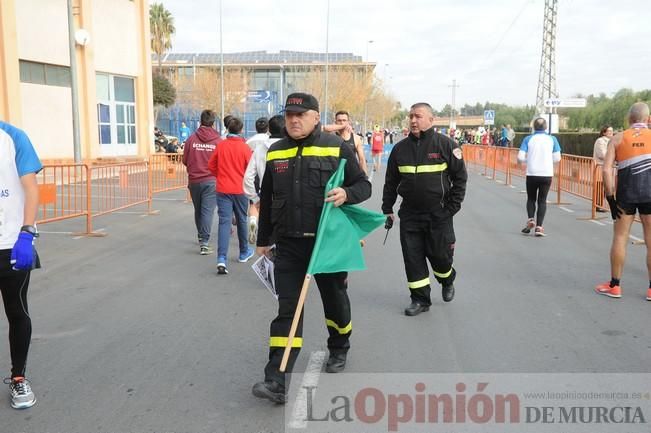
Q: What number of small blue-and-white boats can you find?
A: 0